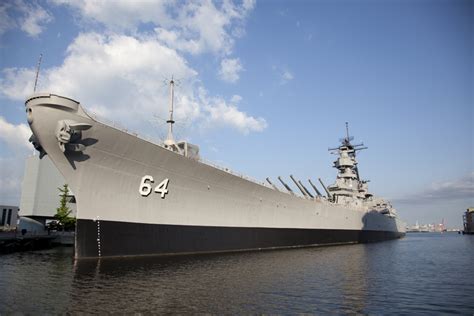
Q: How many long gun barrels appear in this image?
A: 6